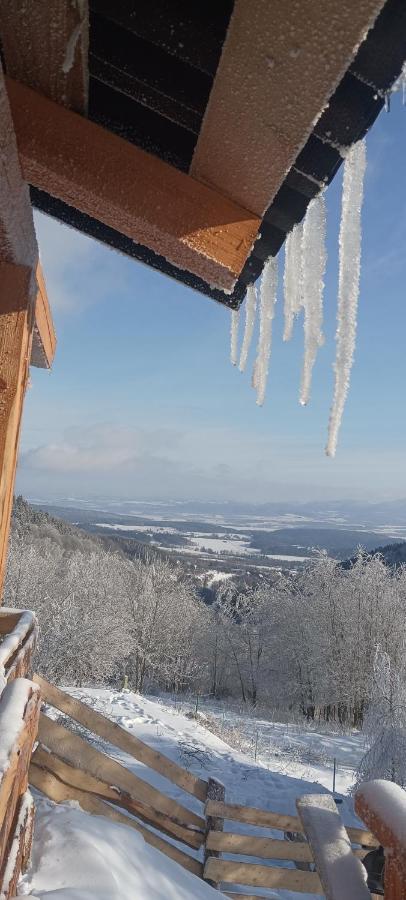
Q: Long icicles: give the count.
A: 6